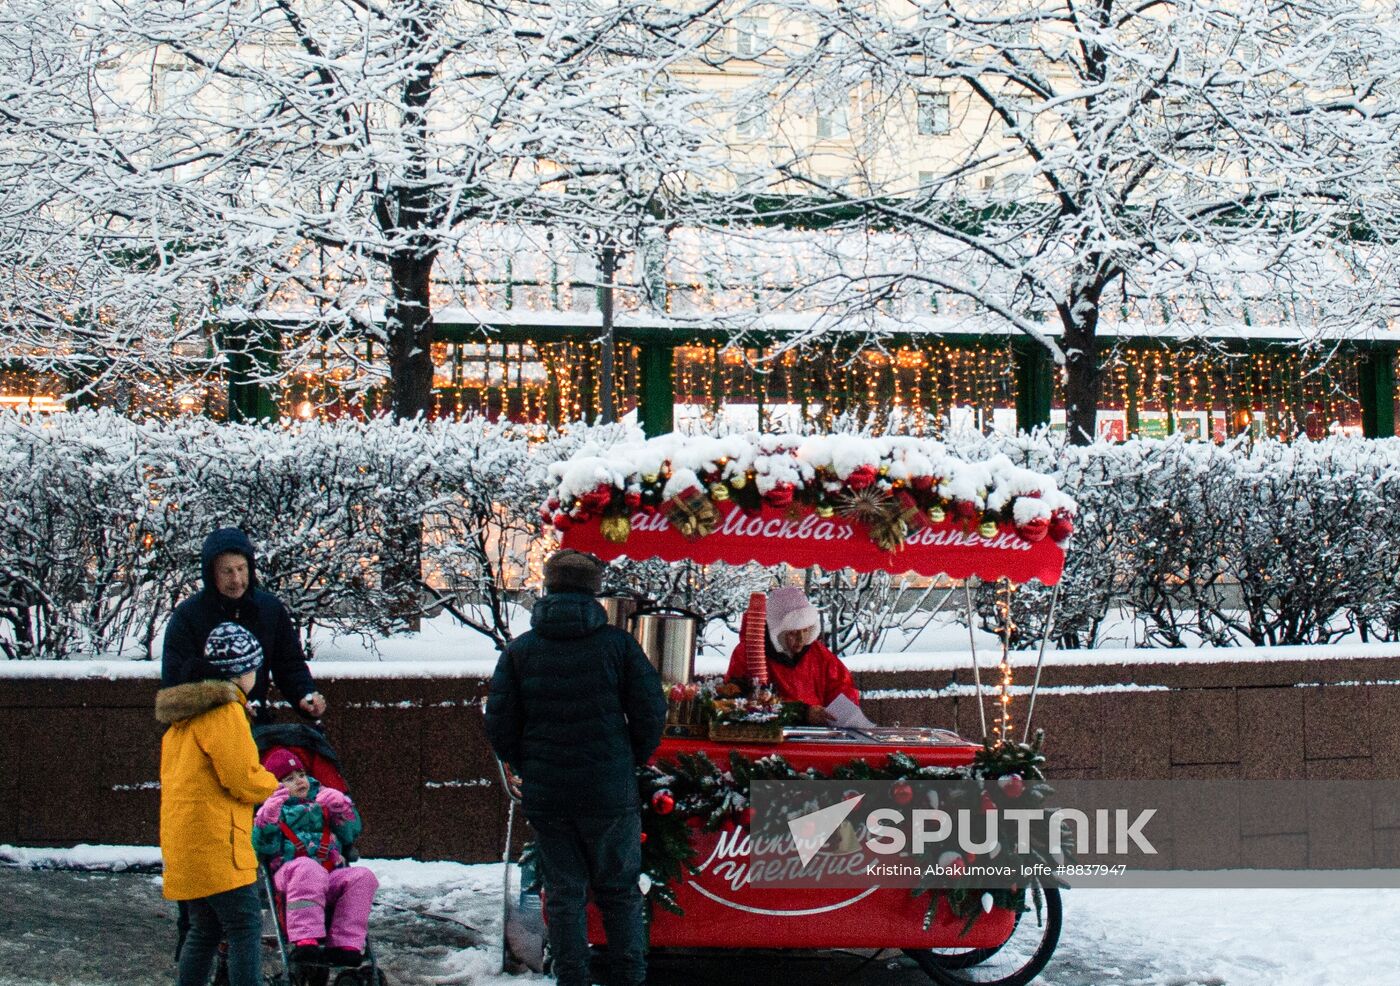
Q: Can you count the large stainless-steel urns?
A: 2